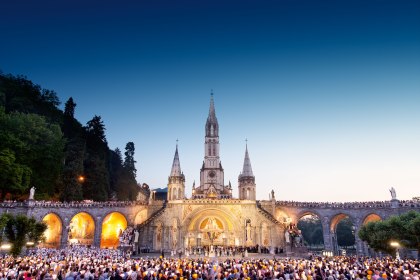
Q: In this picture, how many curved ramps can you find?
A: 2